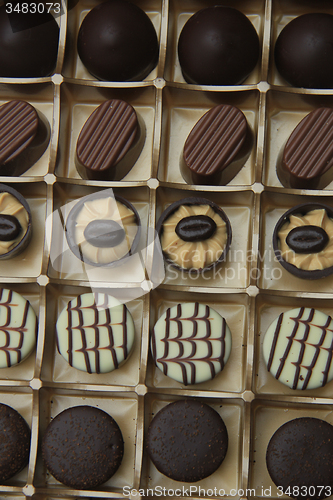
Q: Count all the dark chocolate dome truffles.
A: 4